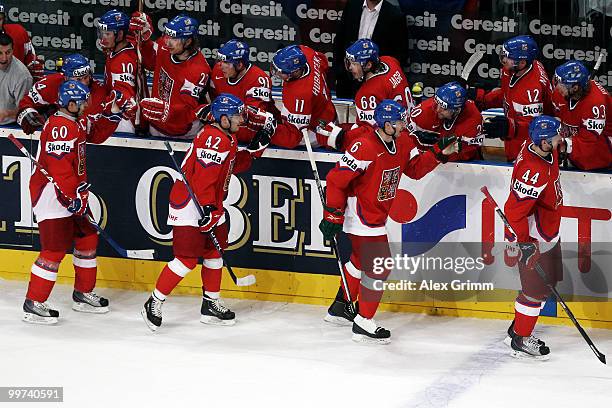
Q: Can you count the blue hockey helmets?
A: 13